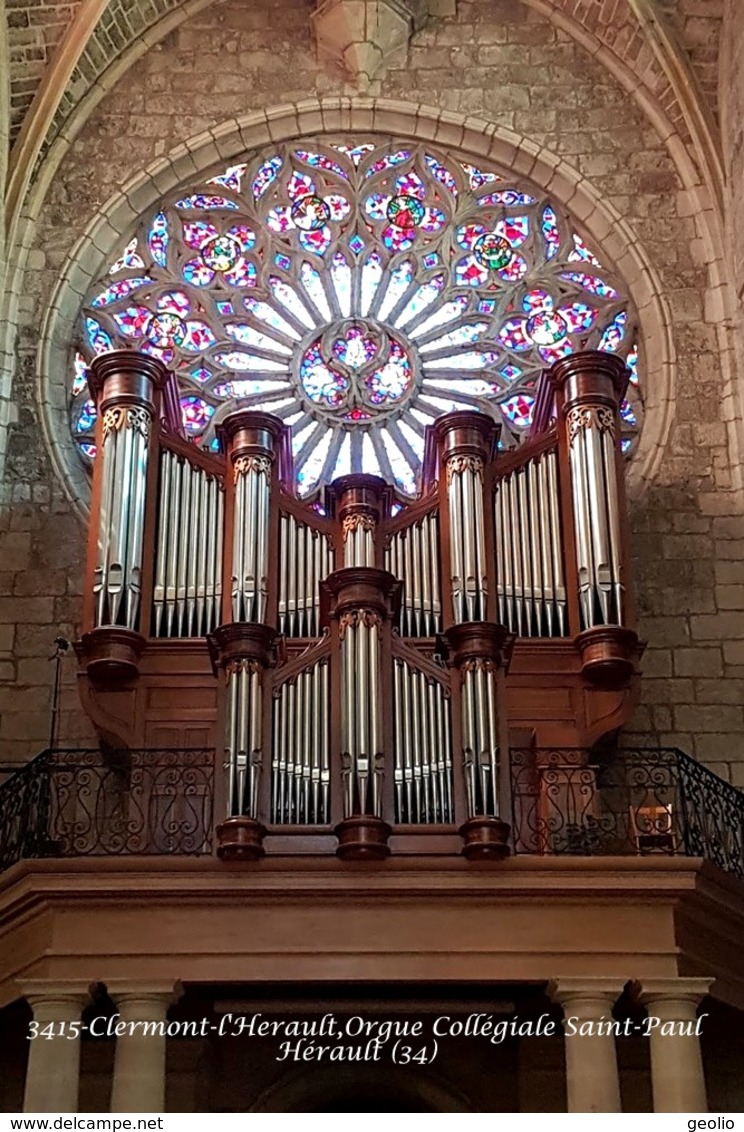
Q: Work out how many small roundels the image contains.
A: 6